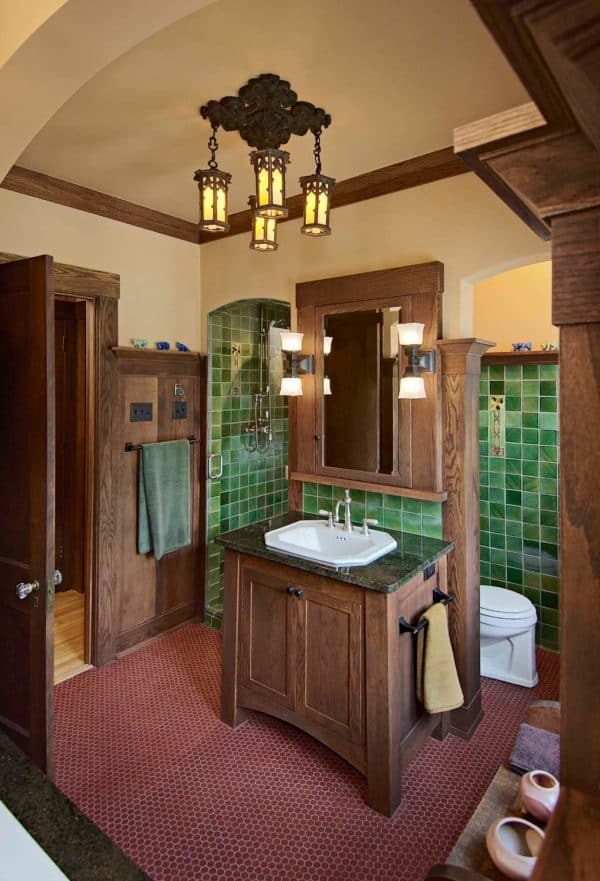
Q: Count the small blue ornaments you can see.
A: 3